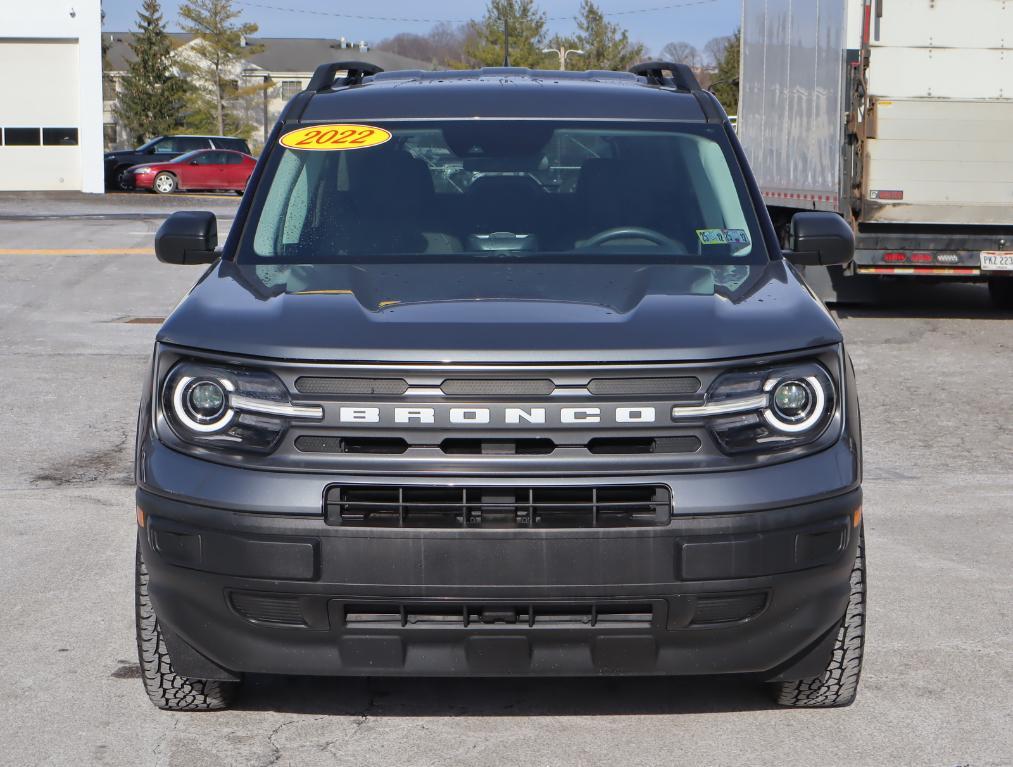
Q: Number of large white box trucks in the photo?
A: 1